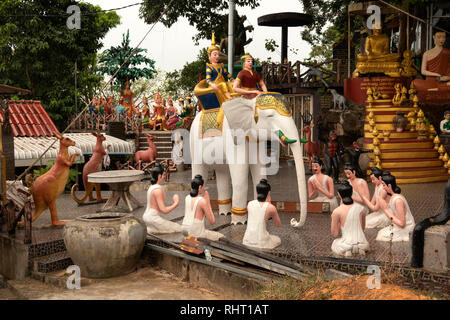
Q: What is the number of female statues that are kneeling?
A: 8